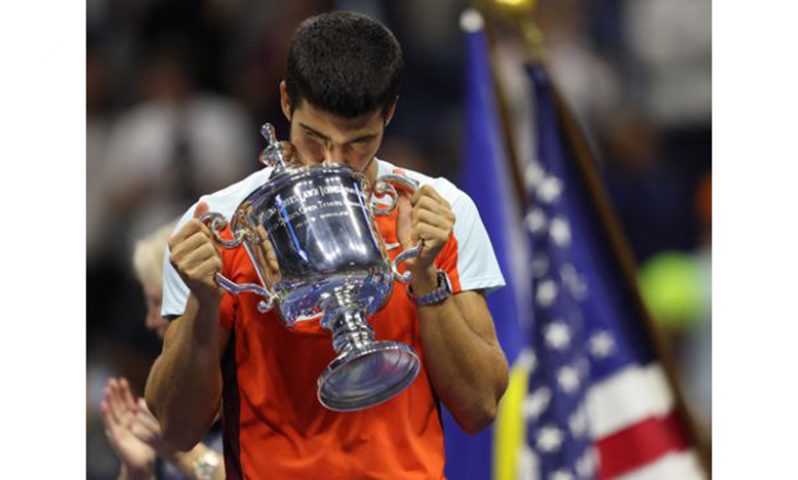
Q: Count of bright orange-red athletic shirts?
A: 1